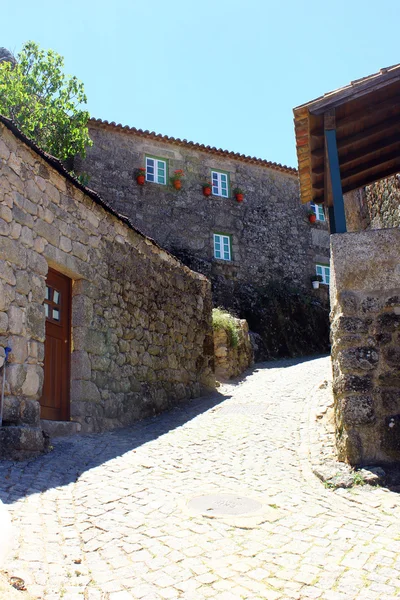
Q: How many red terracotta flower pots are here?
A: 5